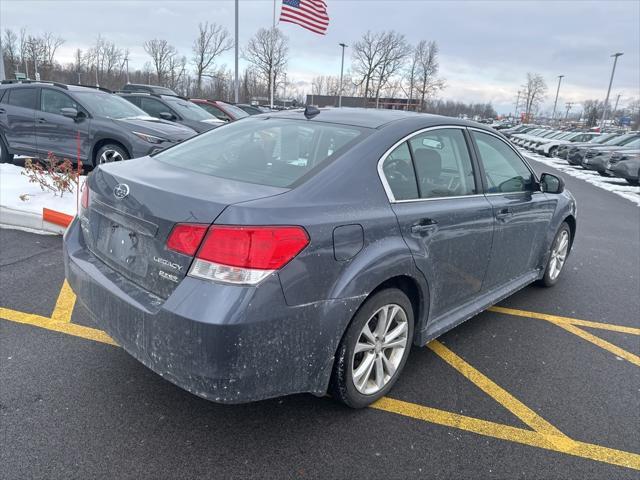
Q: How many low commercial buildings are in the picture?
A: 1